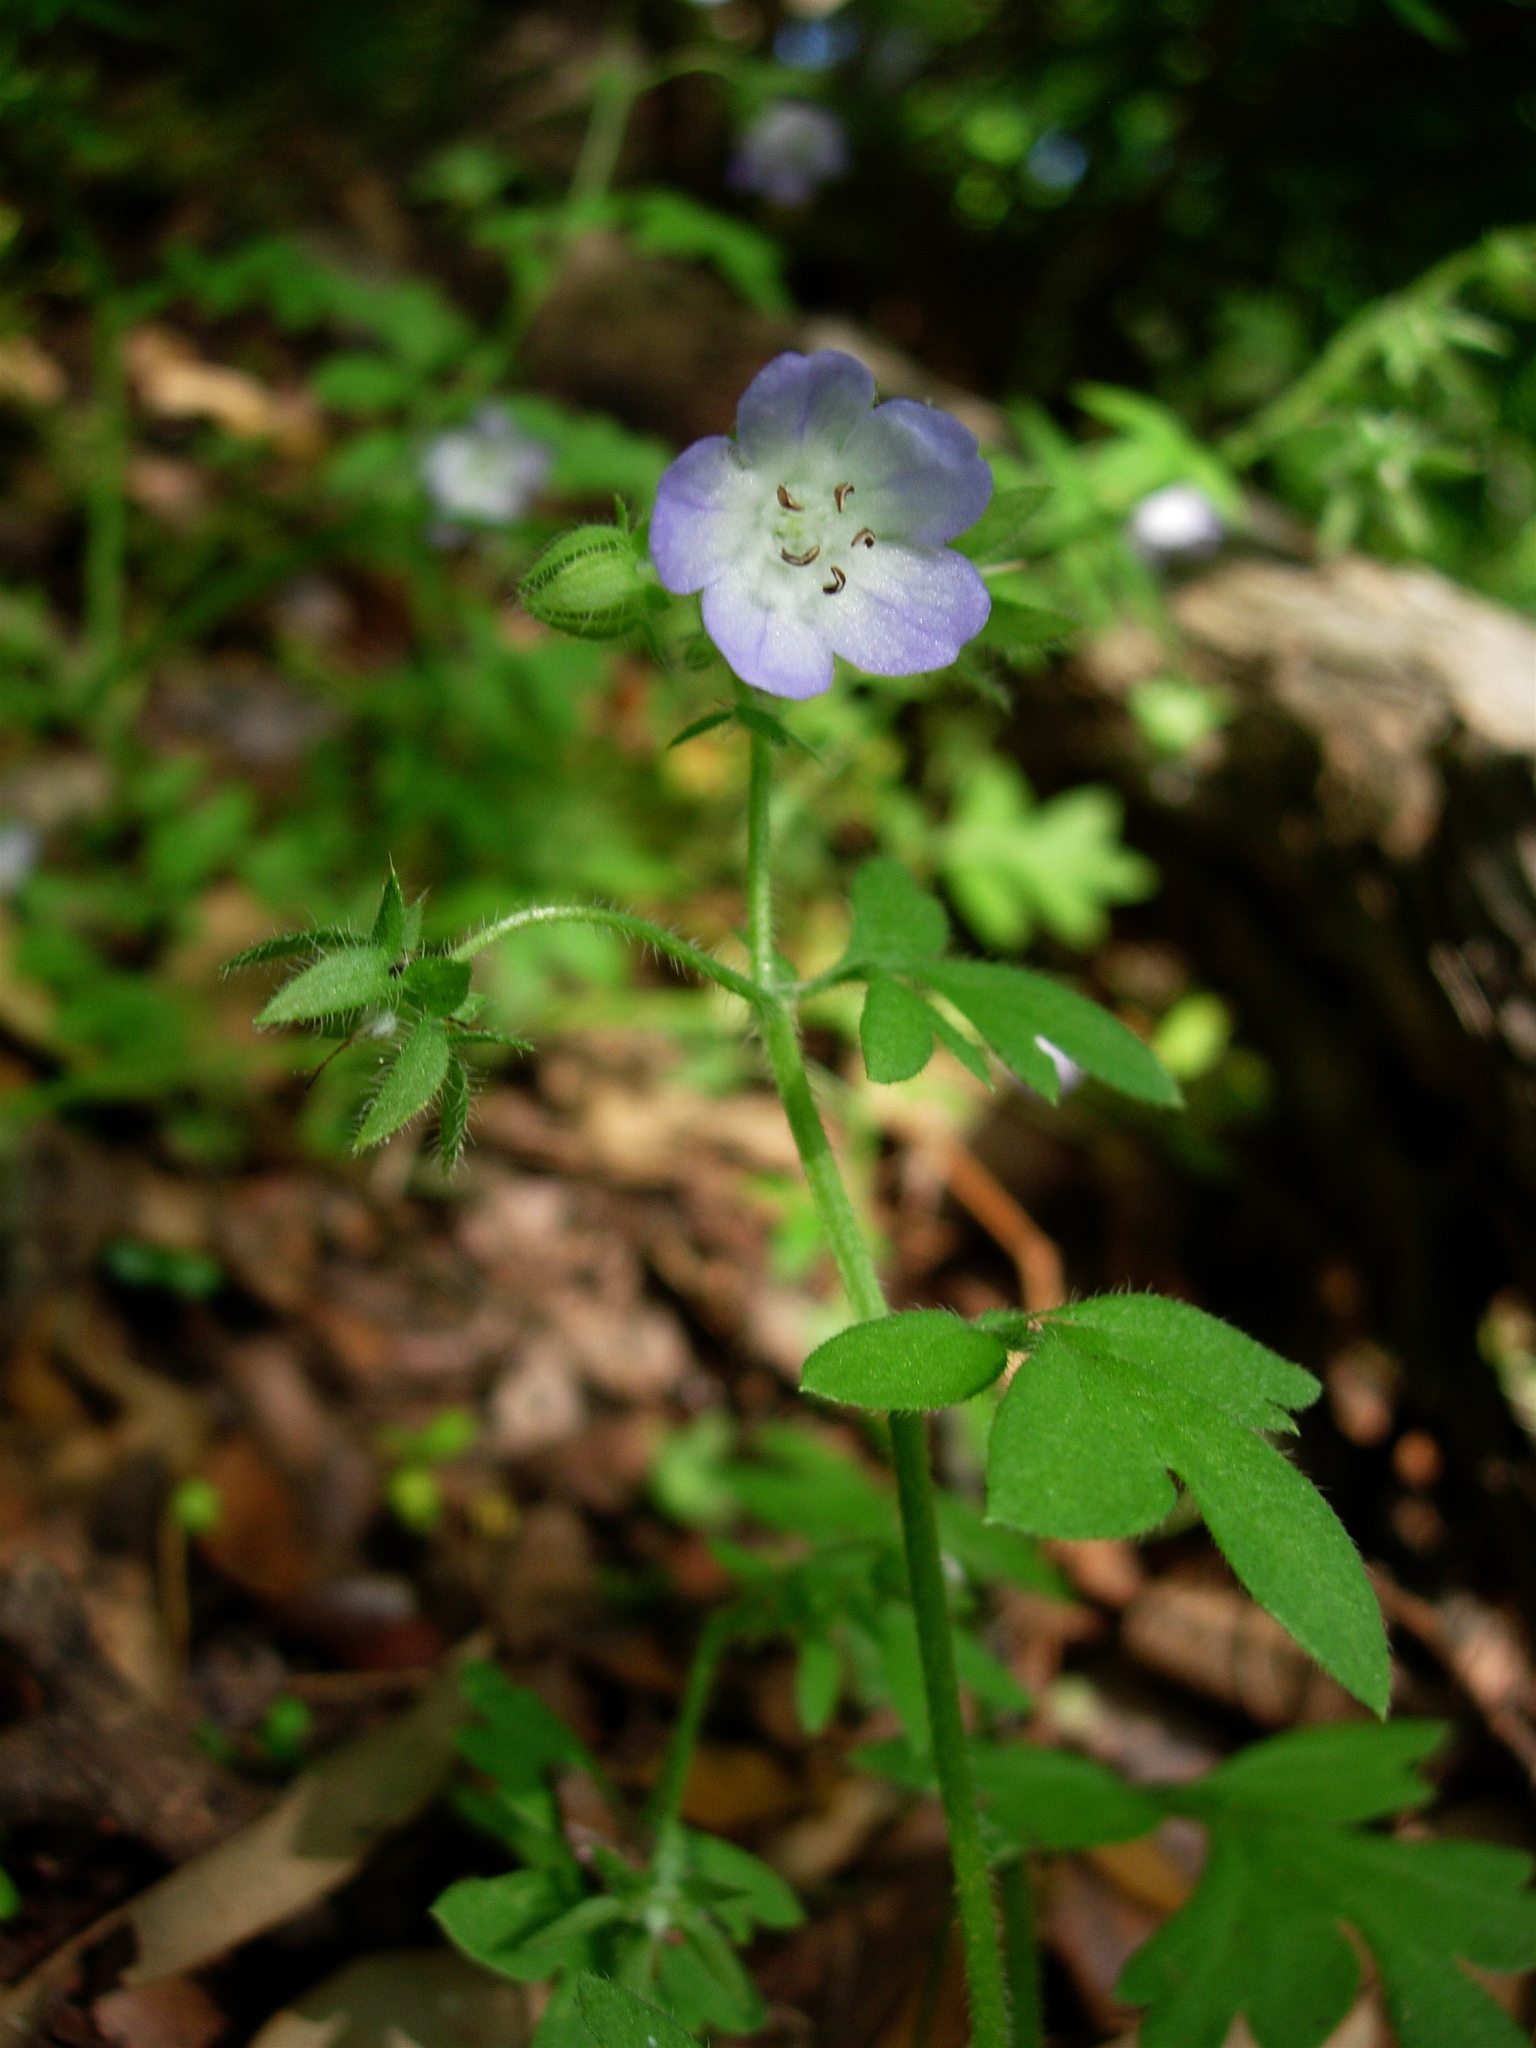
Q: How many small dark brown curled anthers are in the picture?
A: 5